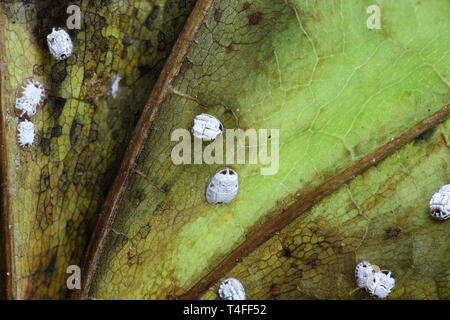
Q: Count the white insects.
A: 9